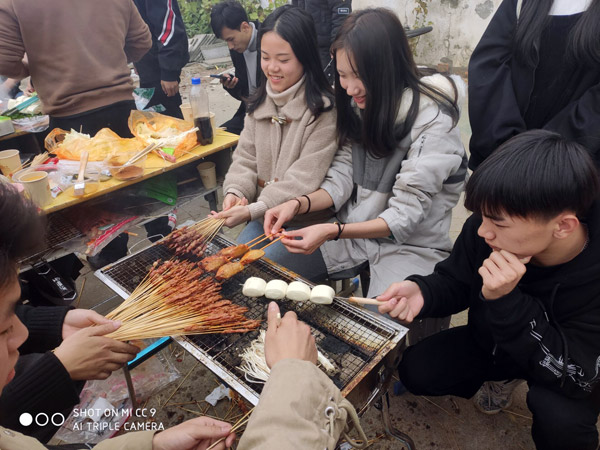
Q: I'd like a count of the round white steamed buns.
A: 4